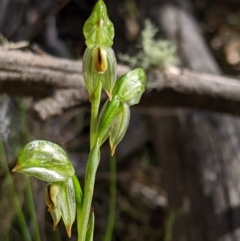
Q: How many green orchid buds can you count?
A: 3